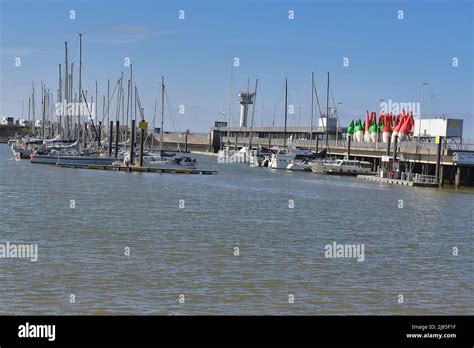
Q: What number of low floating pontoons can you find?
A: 2